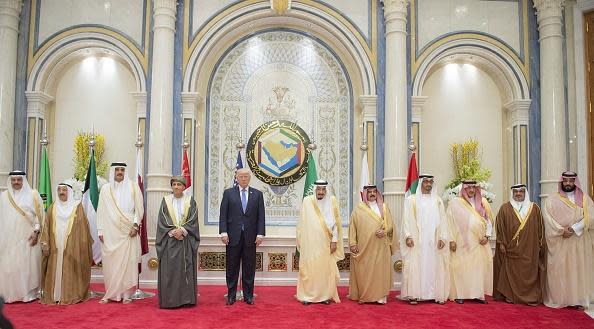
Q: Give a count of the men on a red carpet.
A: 11